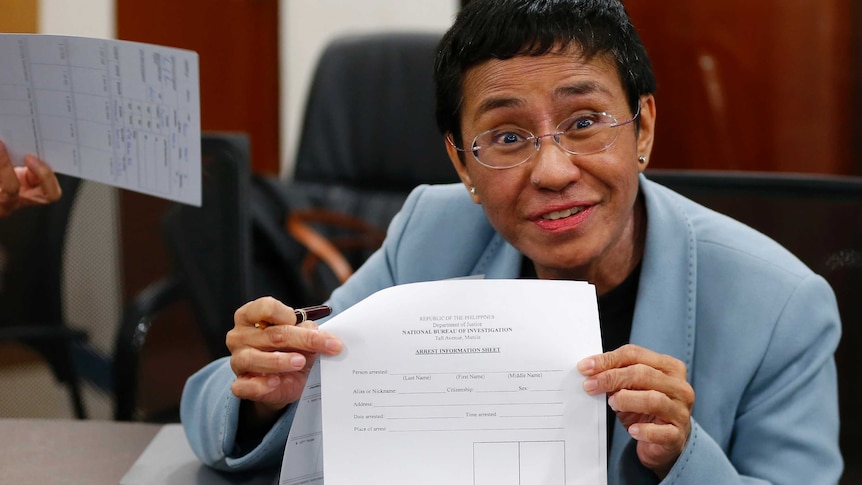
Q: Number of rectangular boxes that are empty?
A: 2